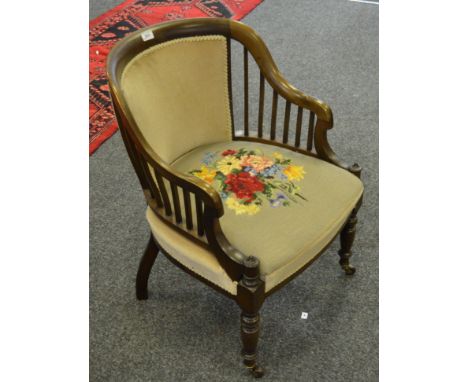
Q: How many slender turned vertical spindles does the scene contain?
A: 12